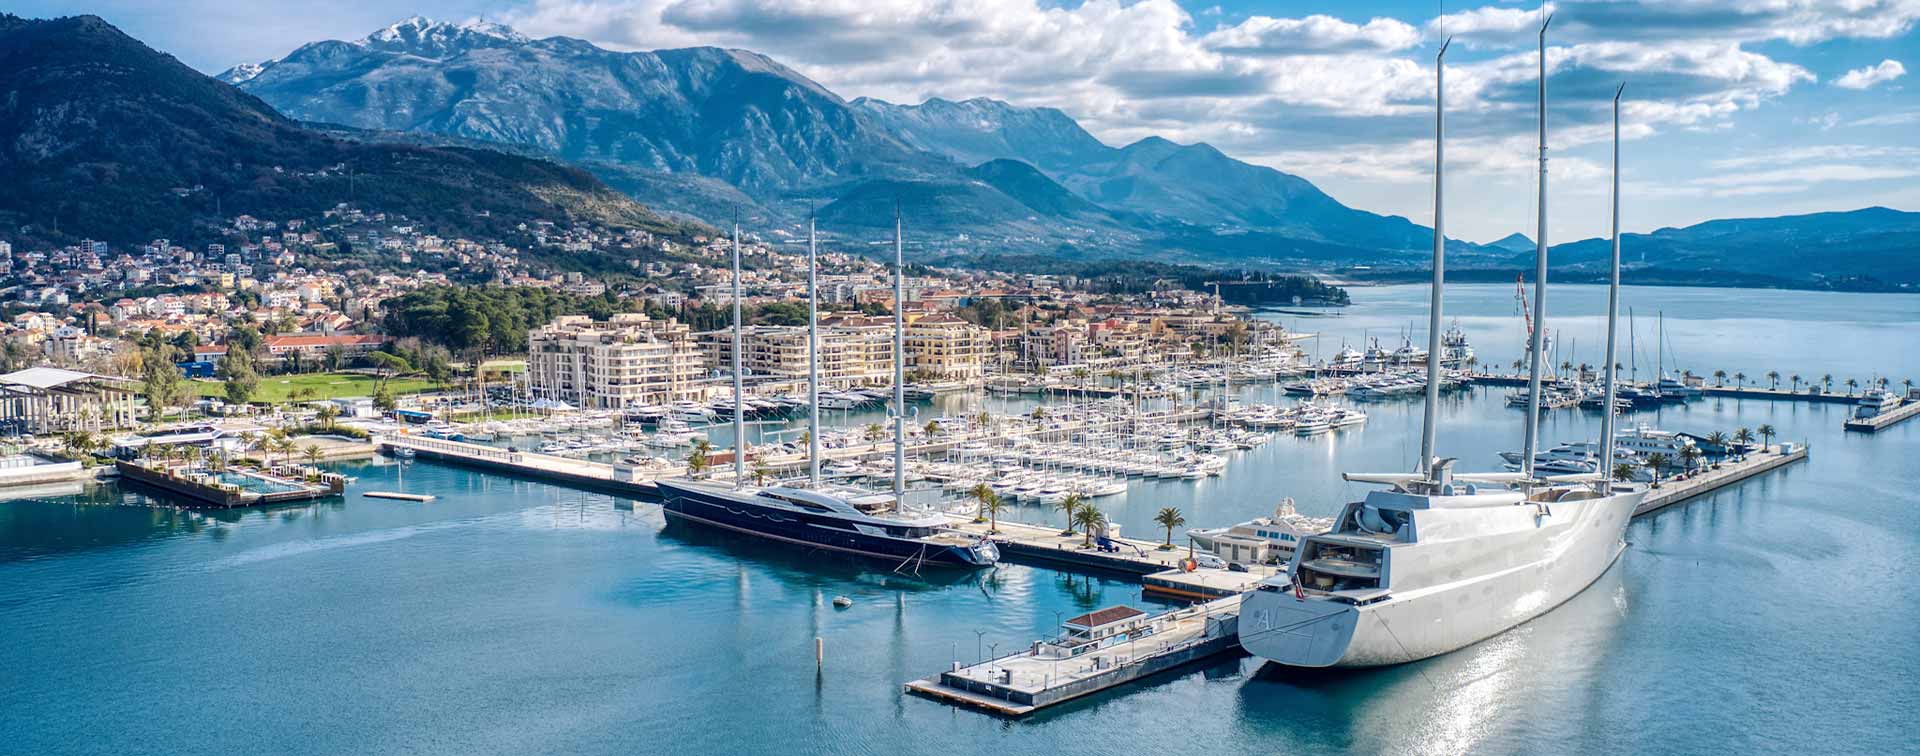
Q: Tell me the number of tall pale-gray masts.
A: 6